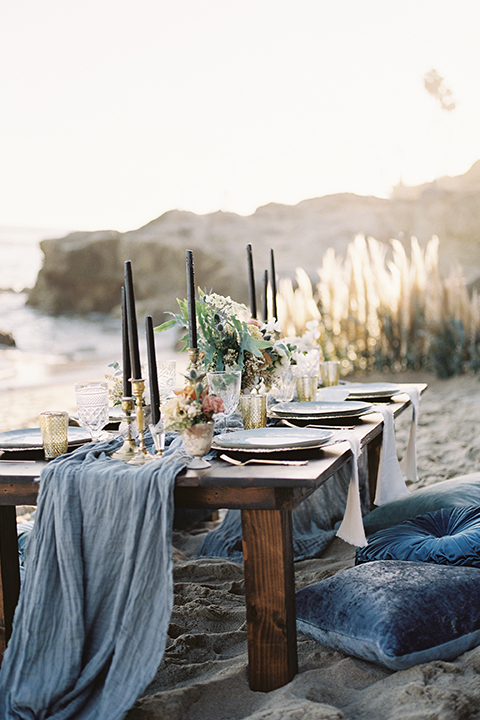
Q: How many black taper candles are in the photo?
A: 7